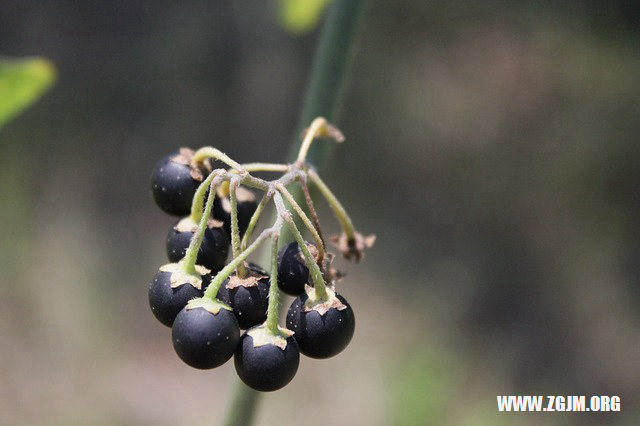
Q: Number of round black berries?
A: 9